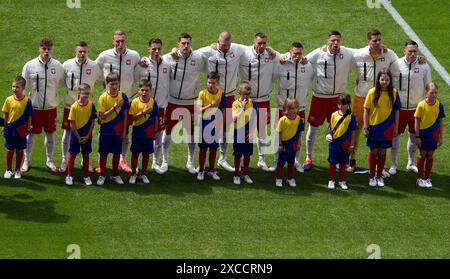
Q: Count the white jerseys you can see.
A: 11